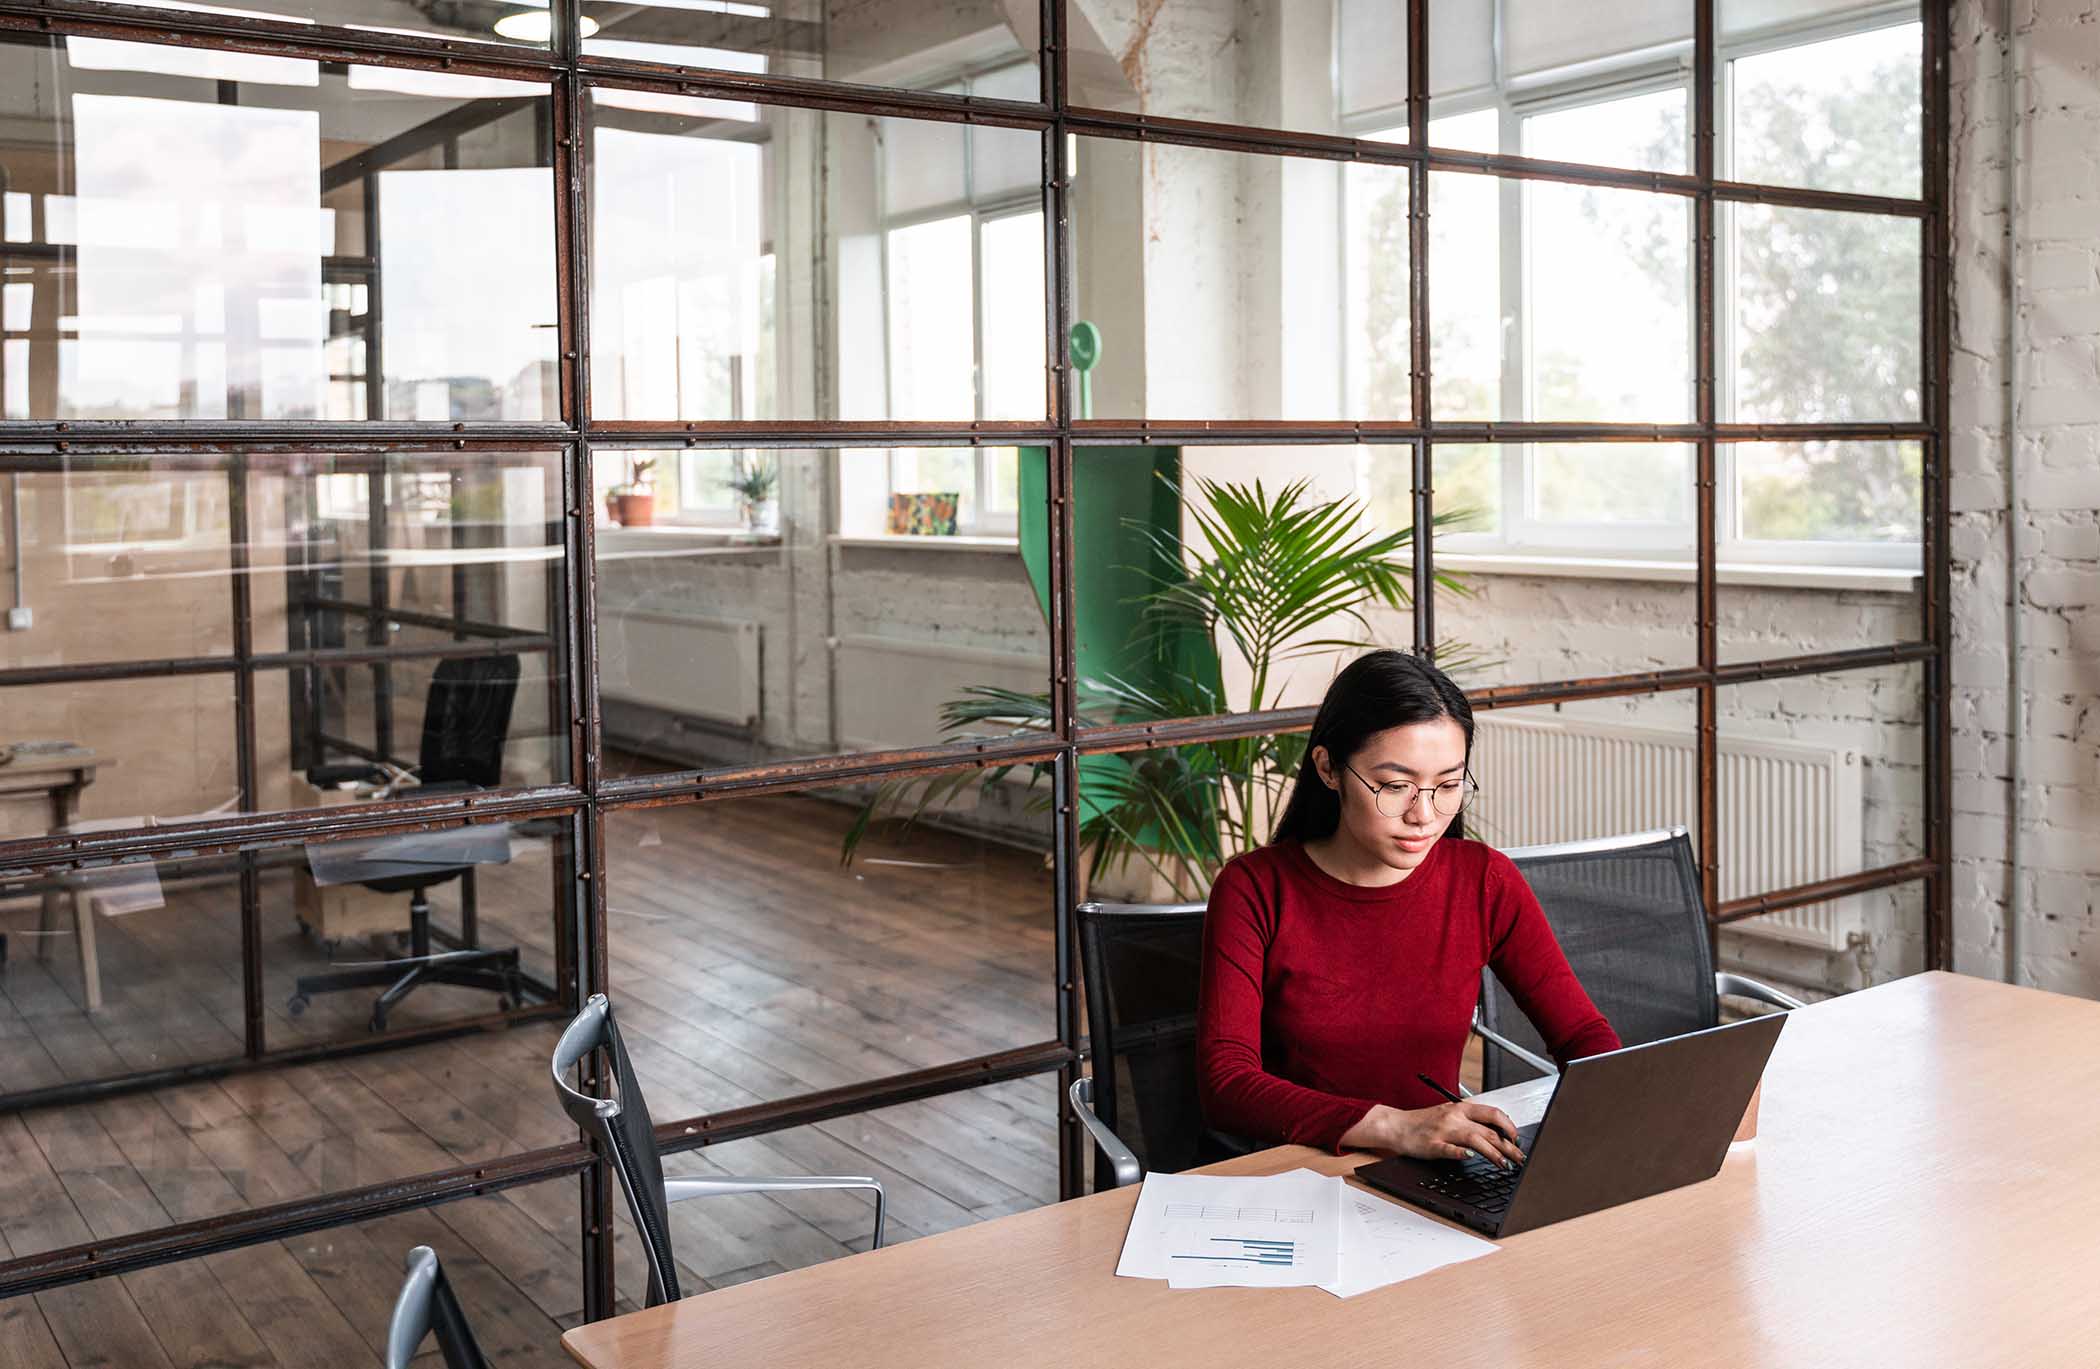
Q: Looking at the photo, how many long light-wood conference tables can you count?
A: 1